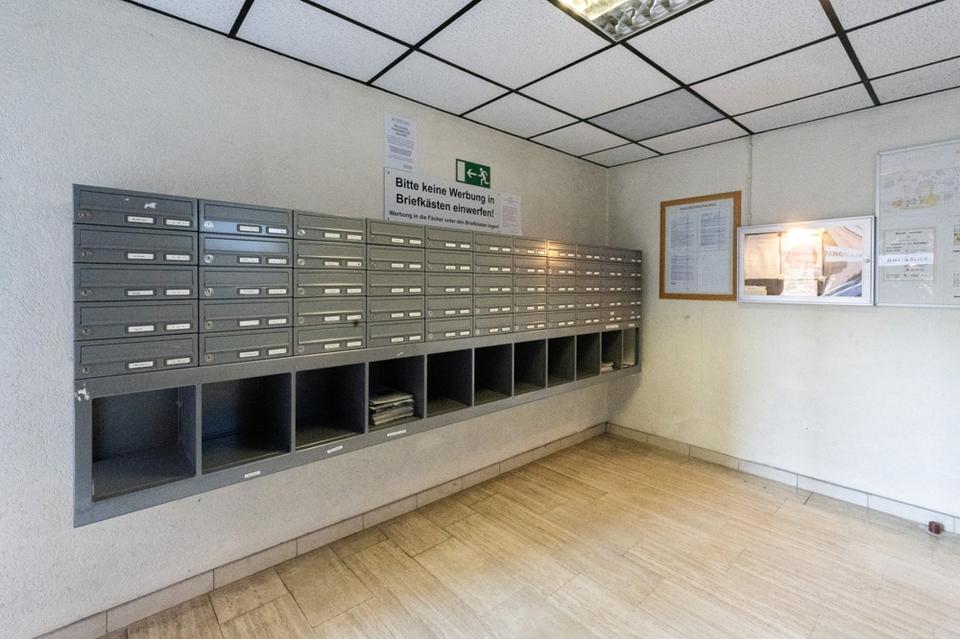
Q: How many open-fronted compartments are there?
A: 11